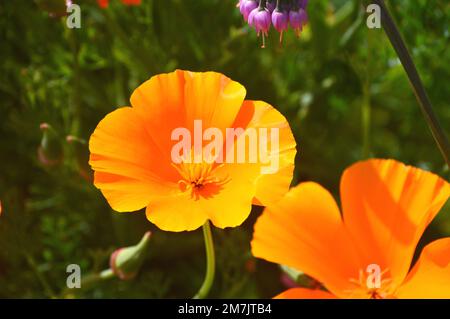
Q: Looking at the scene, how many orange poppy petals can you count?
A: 8